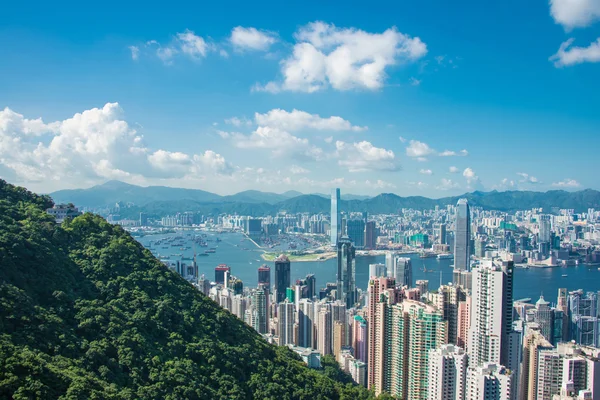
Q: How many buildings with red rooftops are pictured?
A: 2